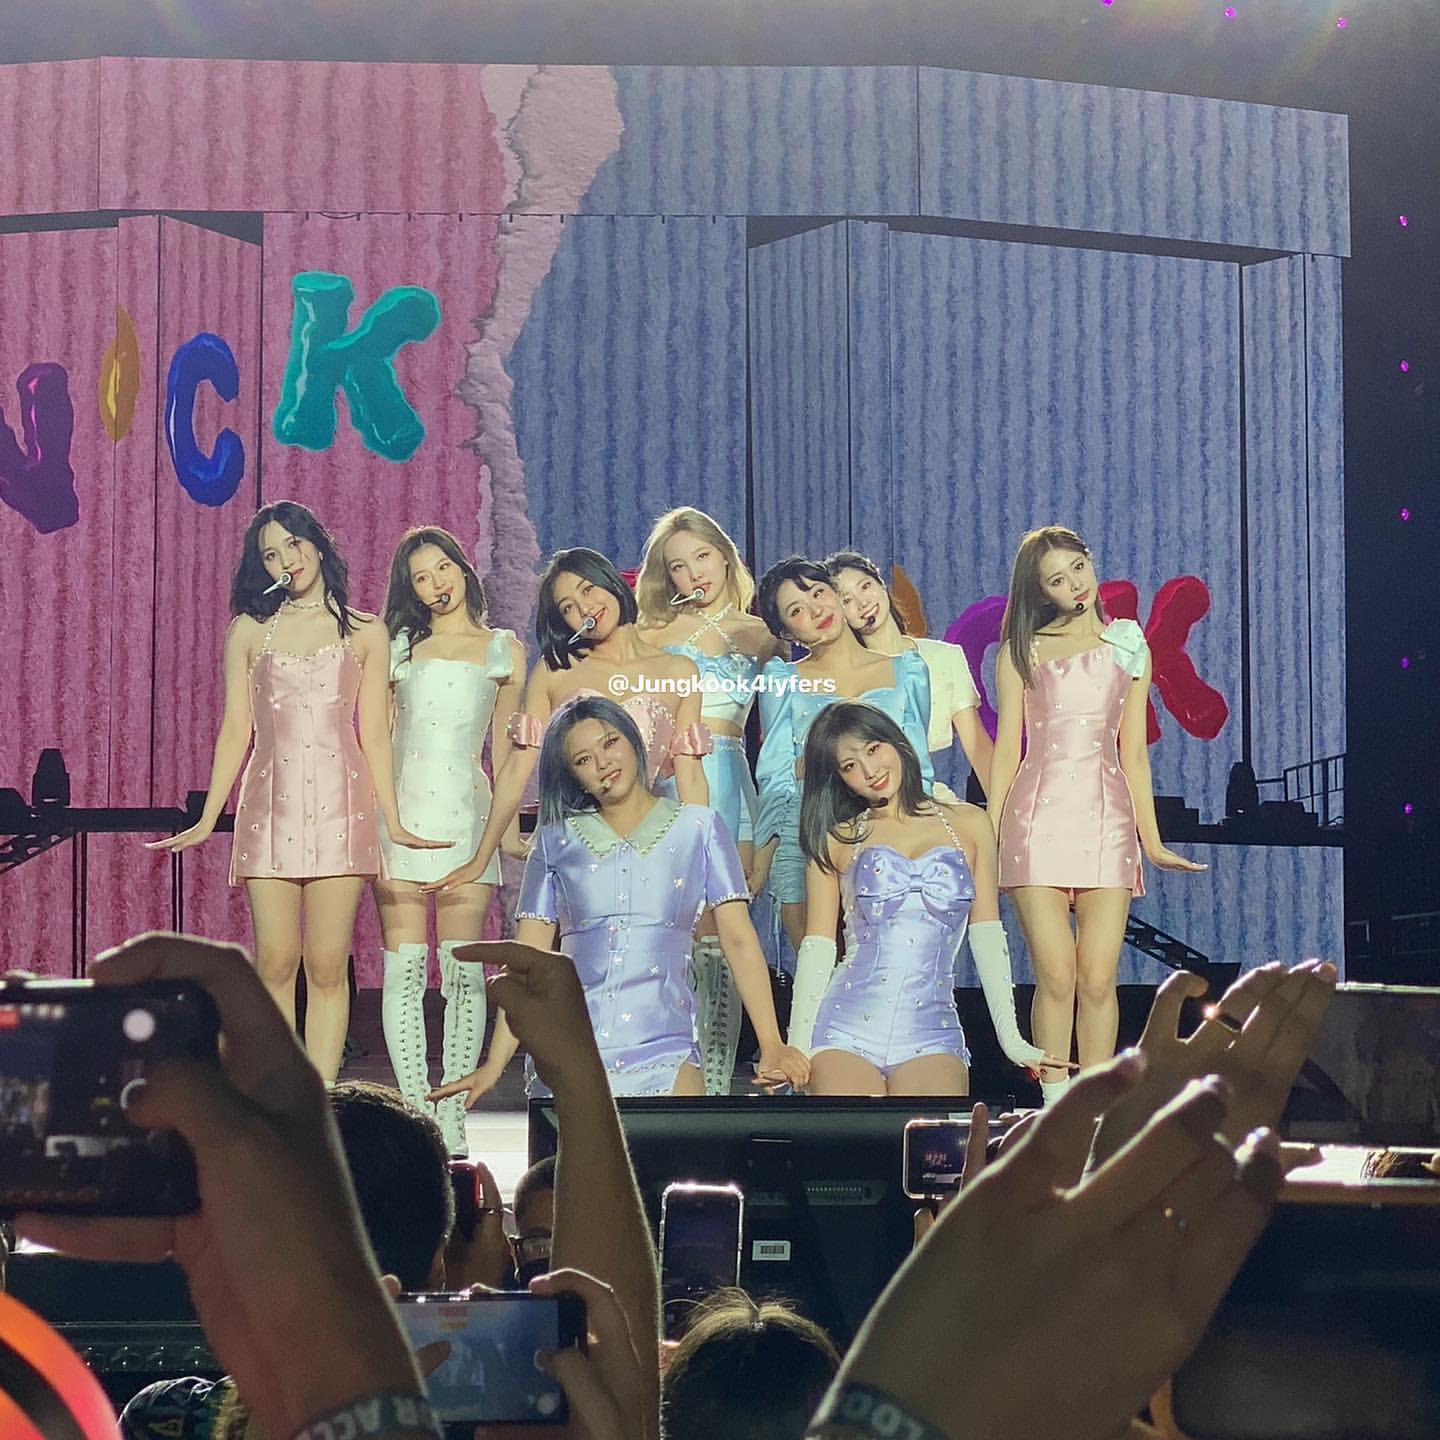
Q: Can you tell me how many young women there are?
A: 9